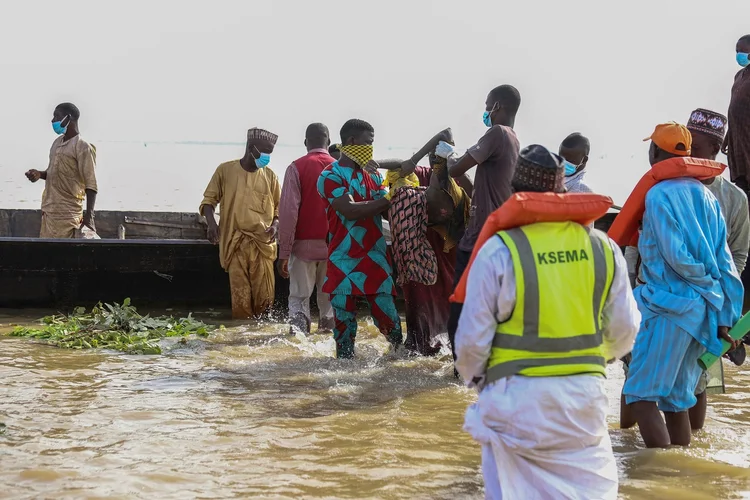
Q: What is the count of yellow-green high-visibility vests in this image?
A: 1